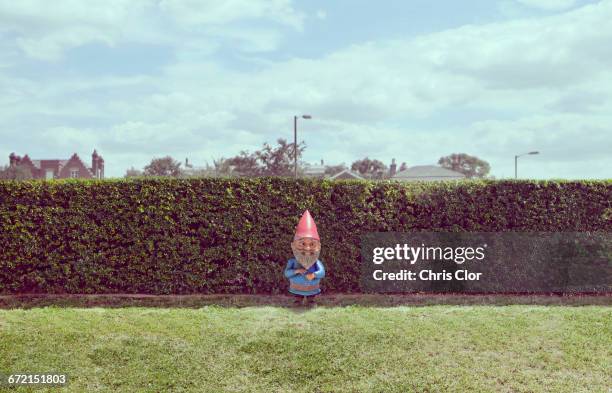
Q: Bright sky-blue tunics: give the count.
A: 1